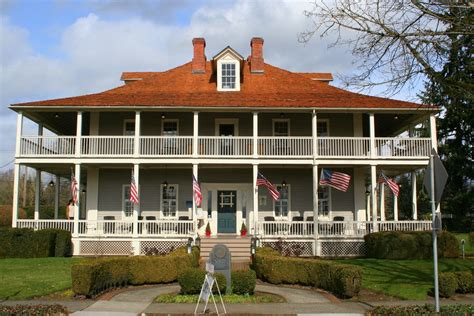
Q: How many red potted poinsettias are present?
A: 2